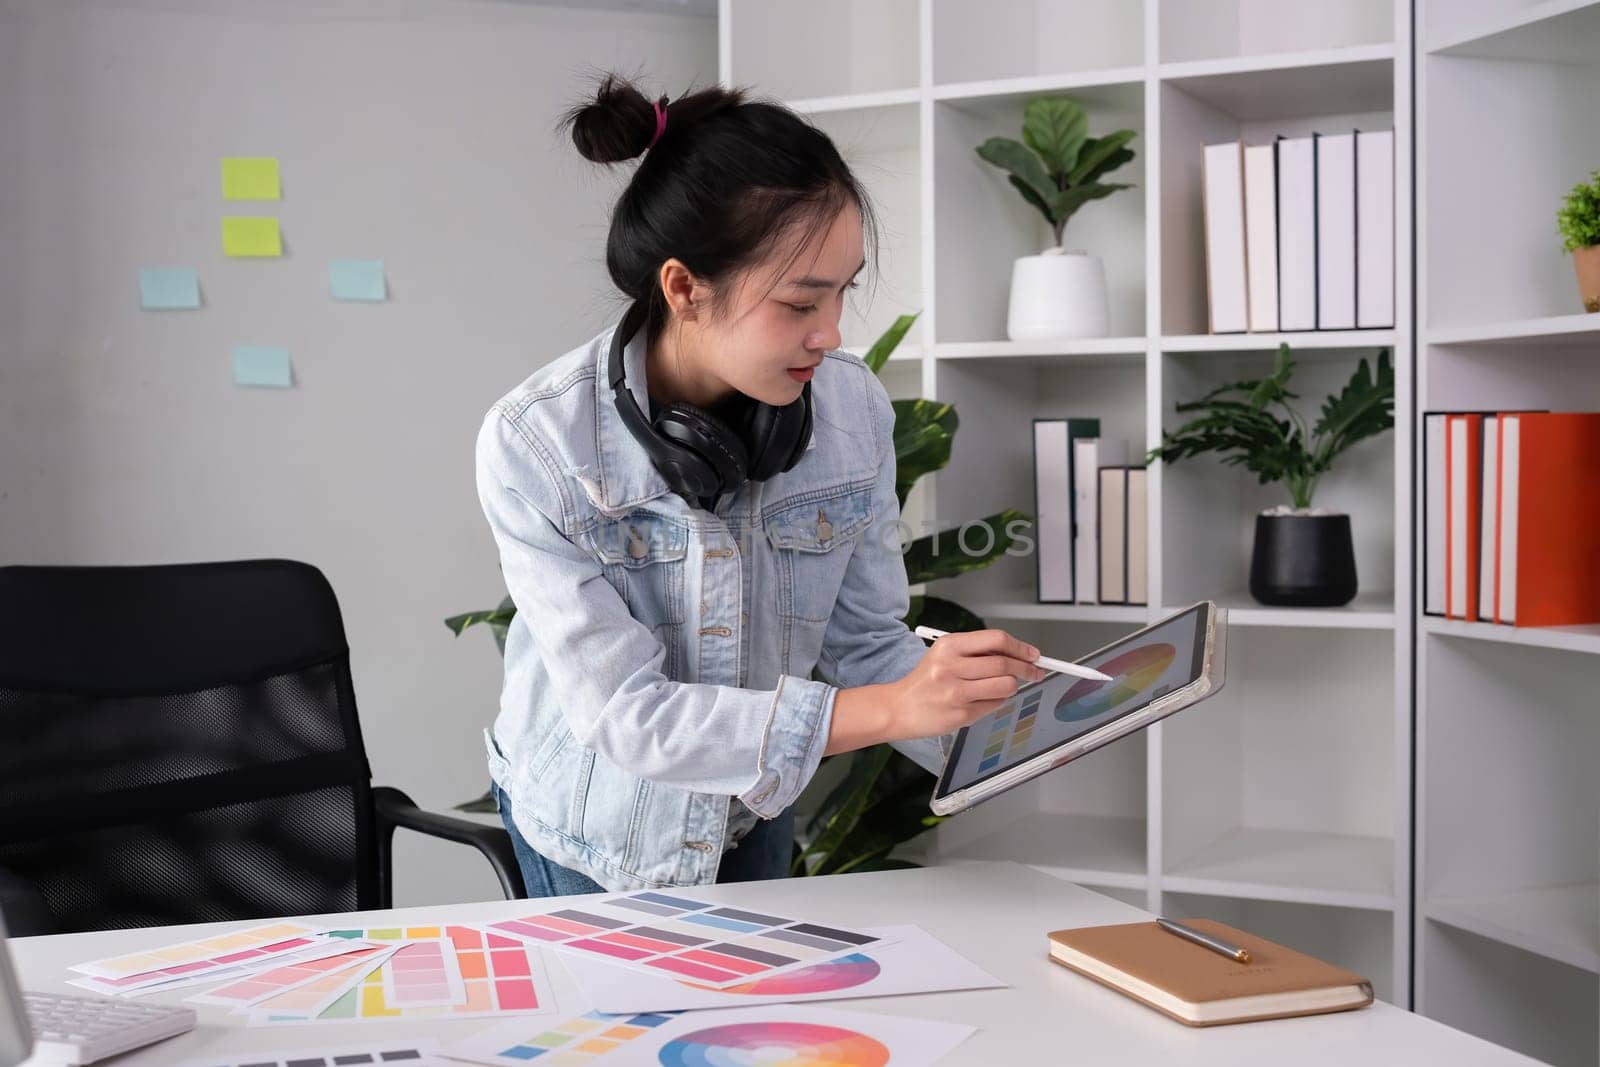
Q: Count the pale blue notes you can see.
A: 3